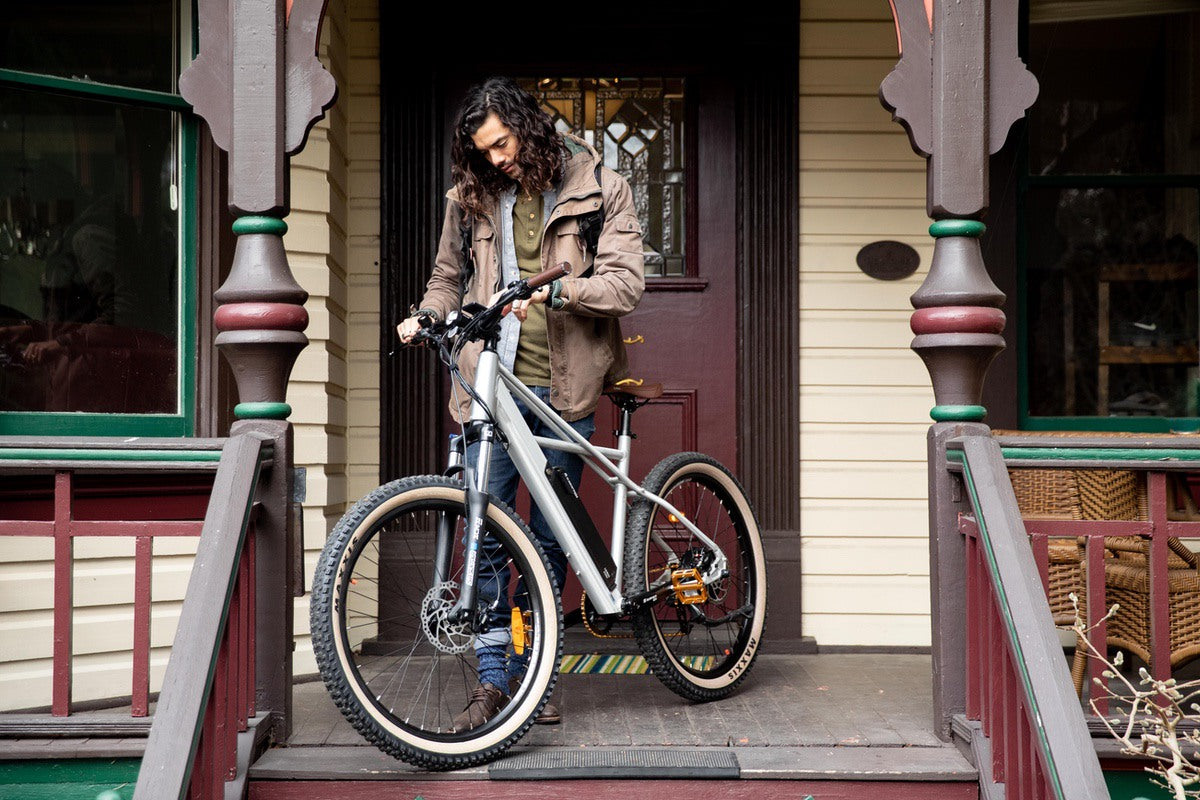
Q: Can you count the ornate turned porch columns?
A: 2